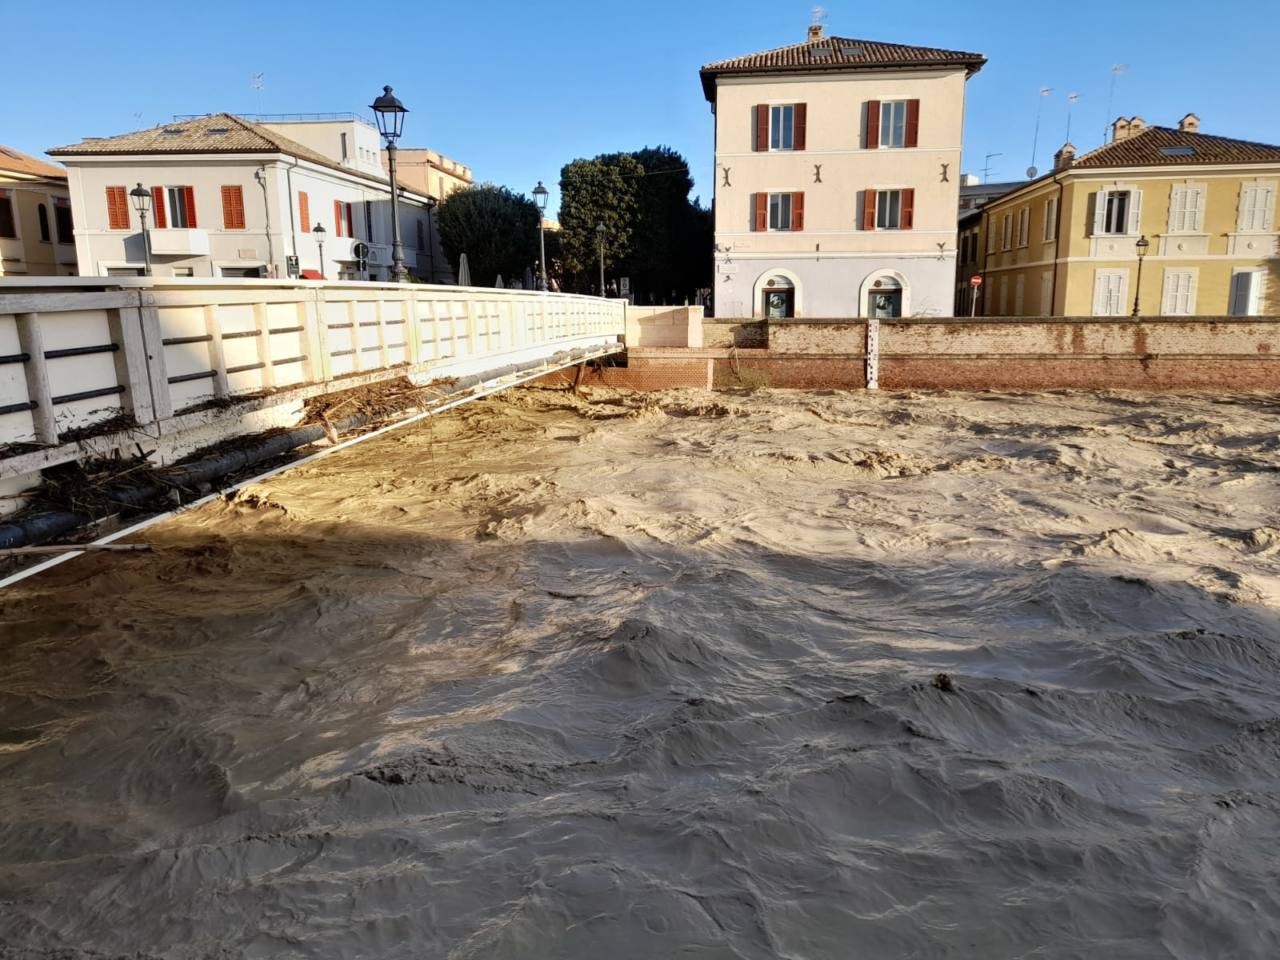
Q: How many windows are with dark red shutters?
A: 4